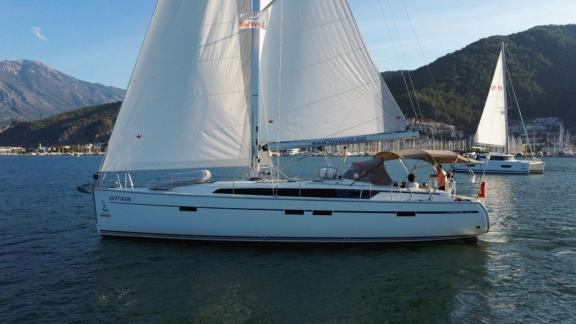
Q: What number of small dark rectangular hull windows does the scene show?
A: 4